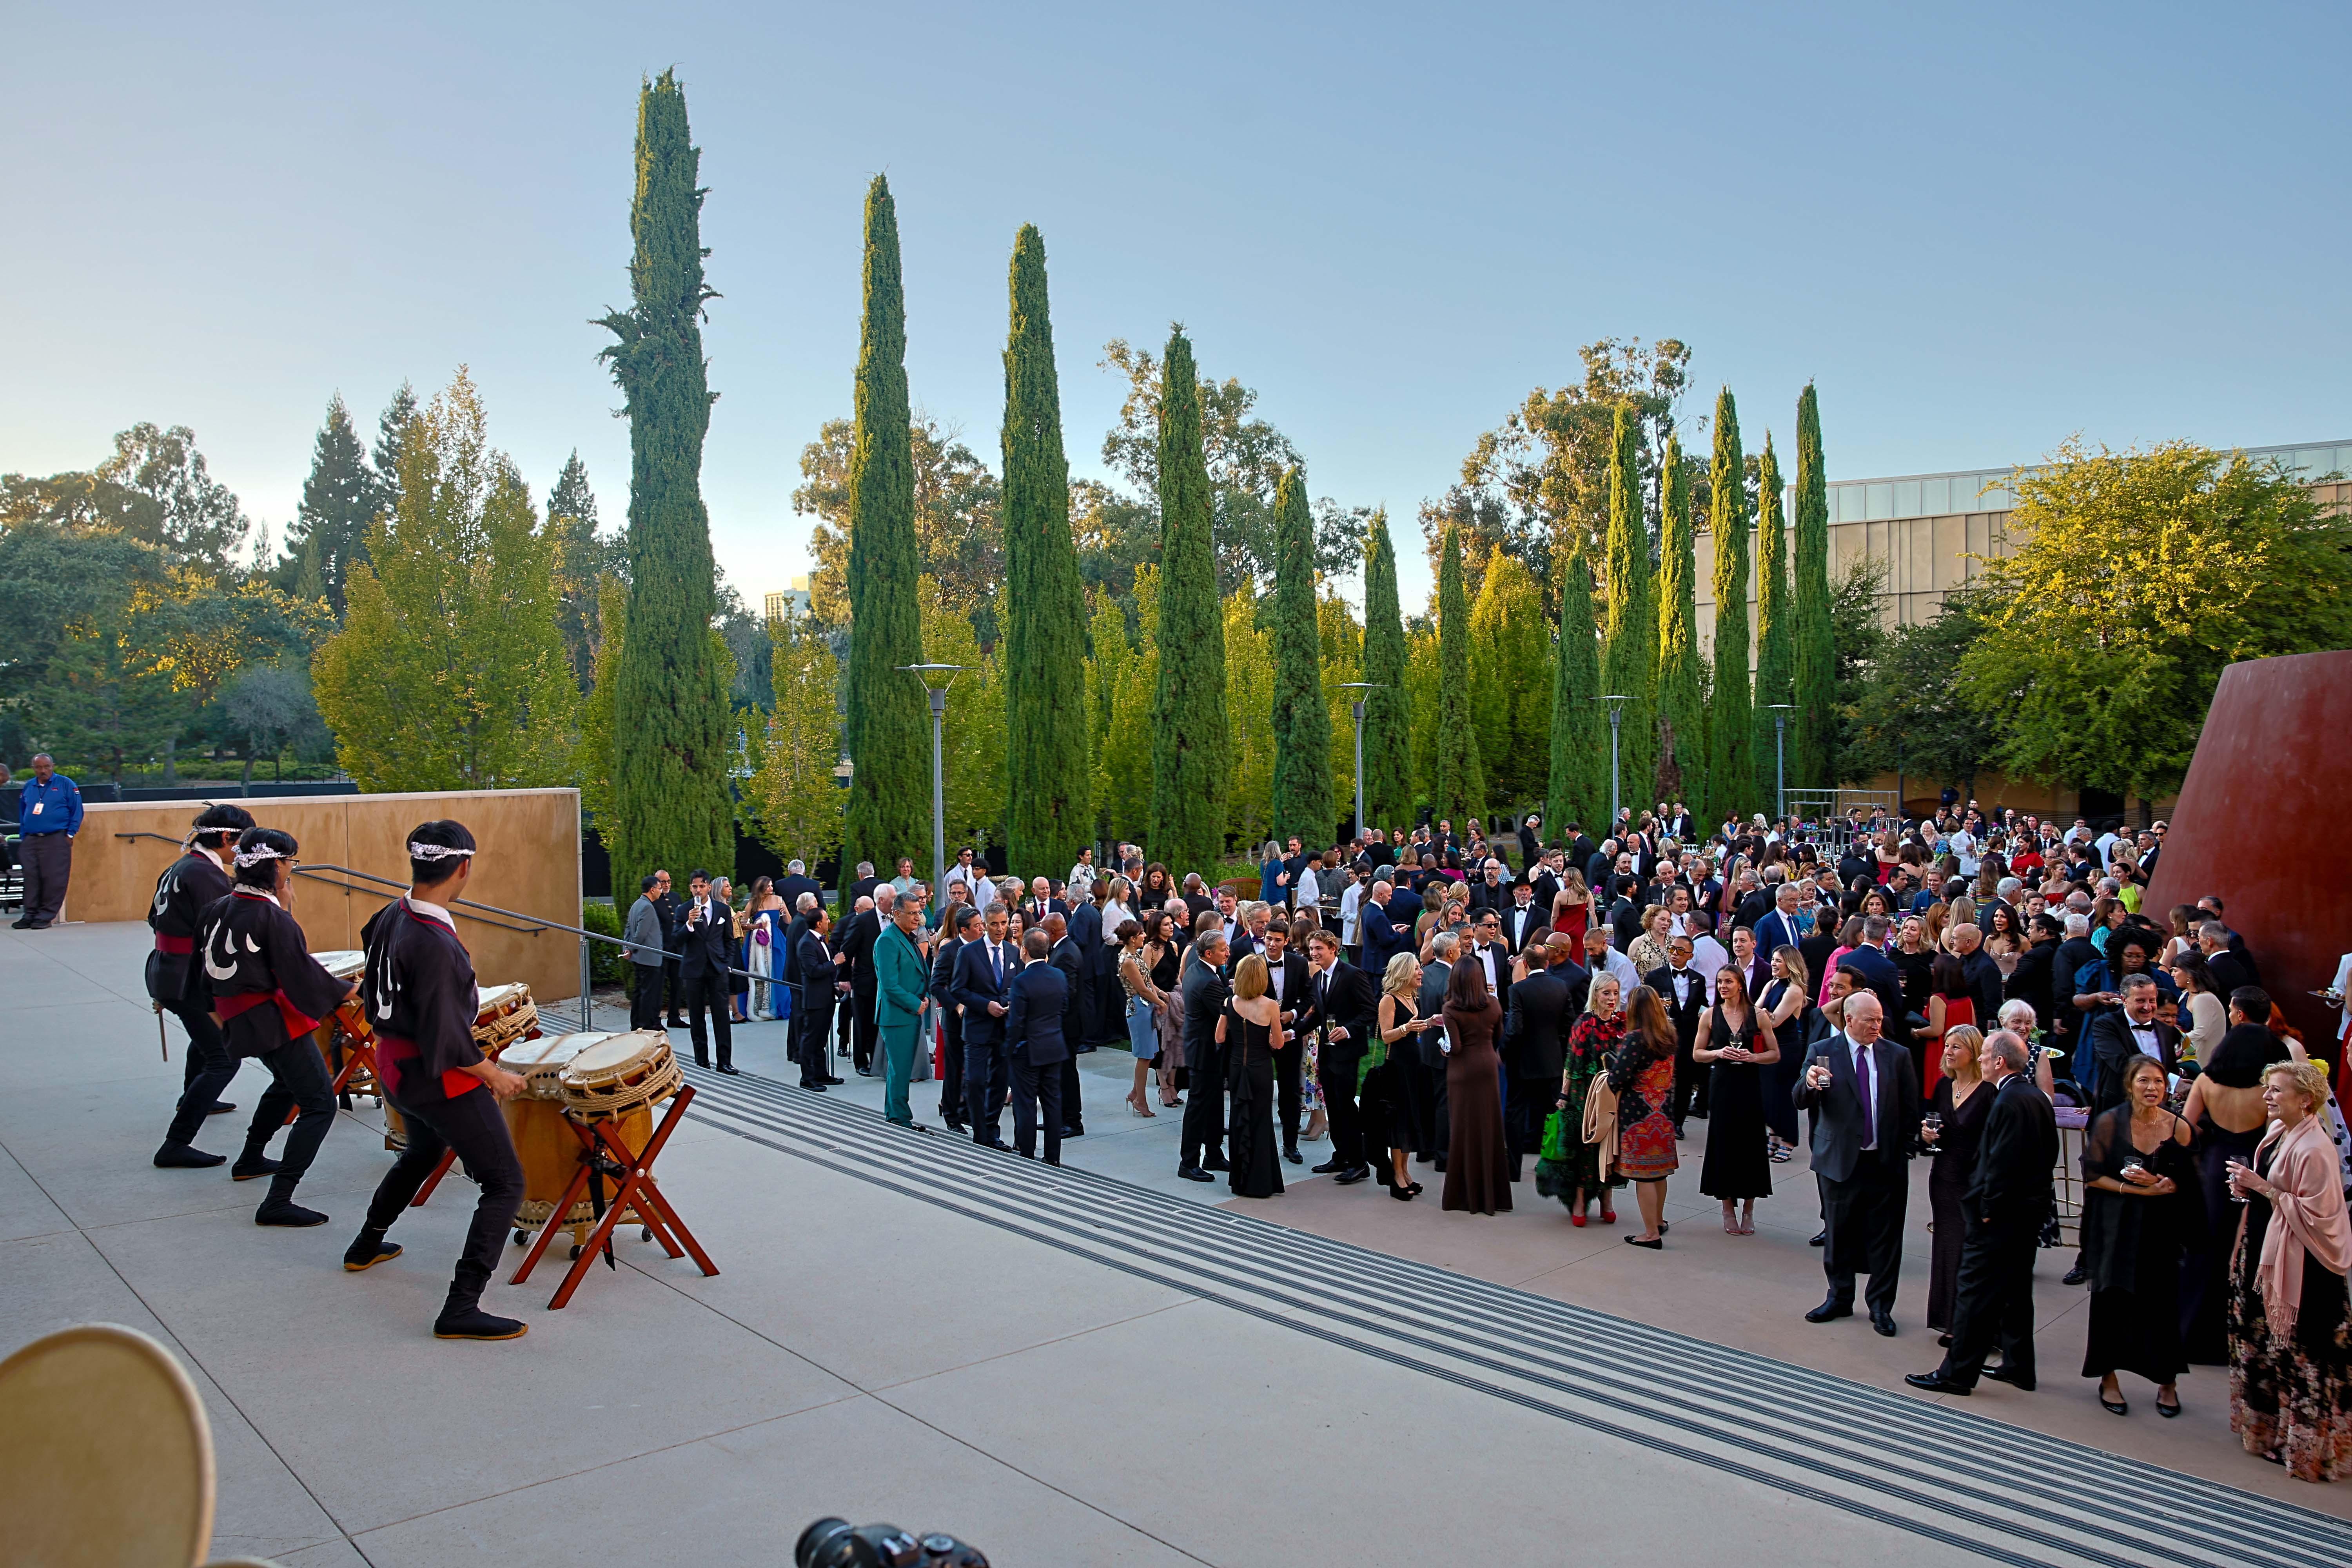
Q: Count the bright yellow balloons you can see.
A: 0